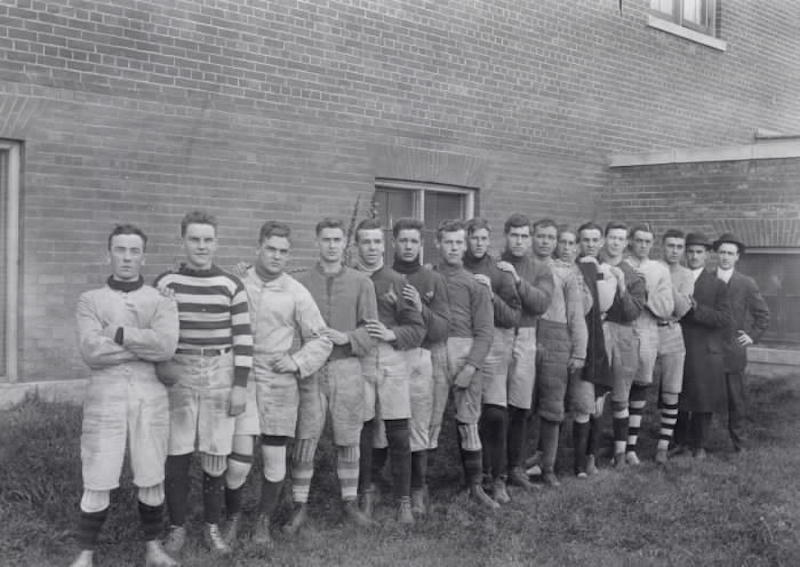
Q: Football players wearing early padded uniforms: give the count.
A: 15